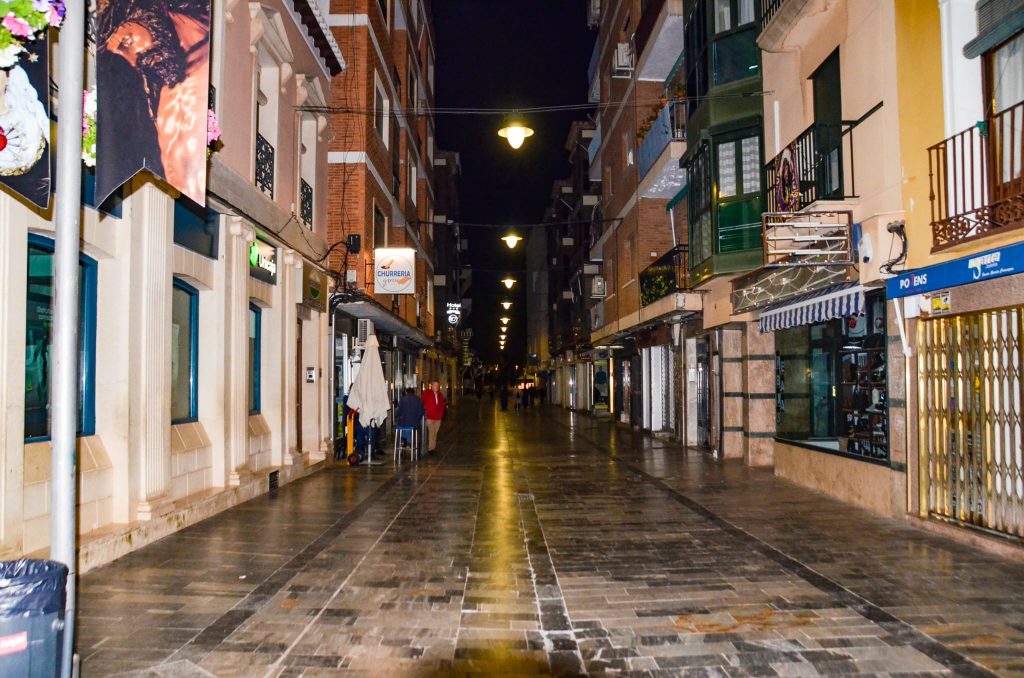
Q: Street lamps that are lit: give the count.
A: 9